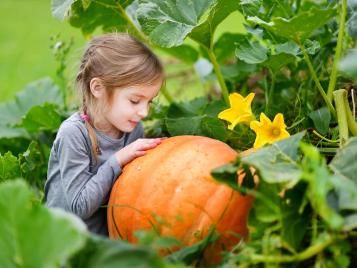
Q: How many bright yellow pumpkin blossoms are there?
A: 2